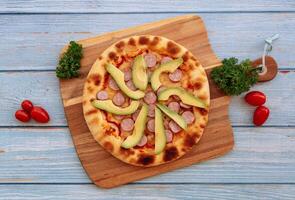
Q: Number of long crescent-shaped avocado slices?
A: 8